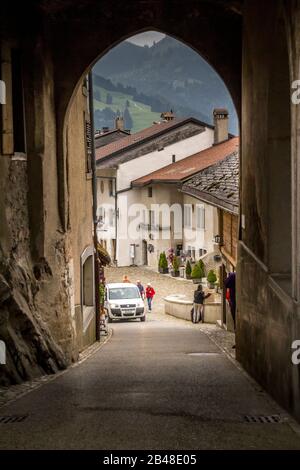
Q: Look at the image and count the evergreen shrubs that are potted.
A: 6